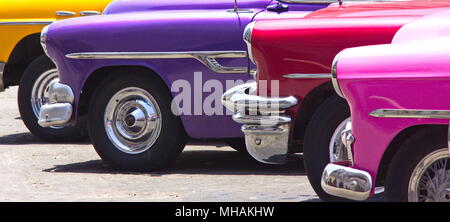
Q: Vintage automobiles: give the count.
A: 4